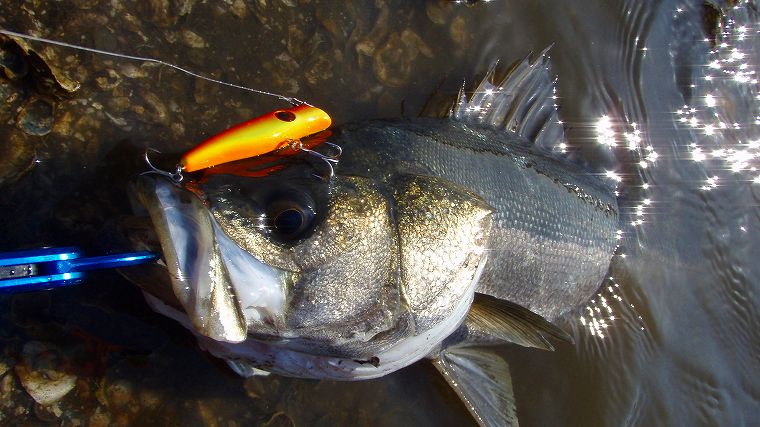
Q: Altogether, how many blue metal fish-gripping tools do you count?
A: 1